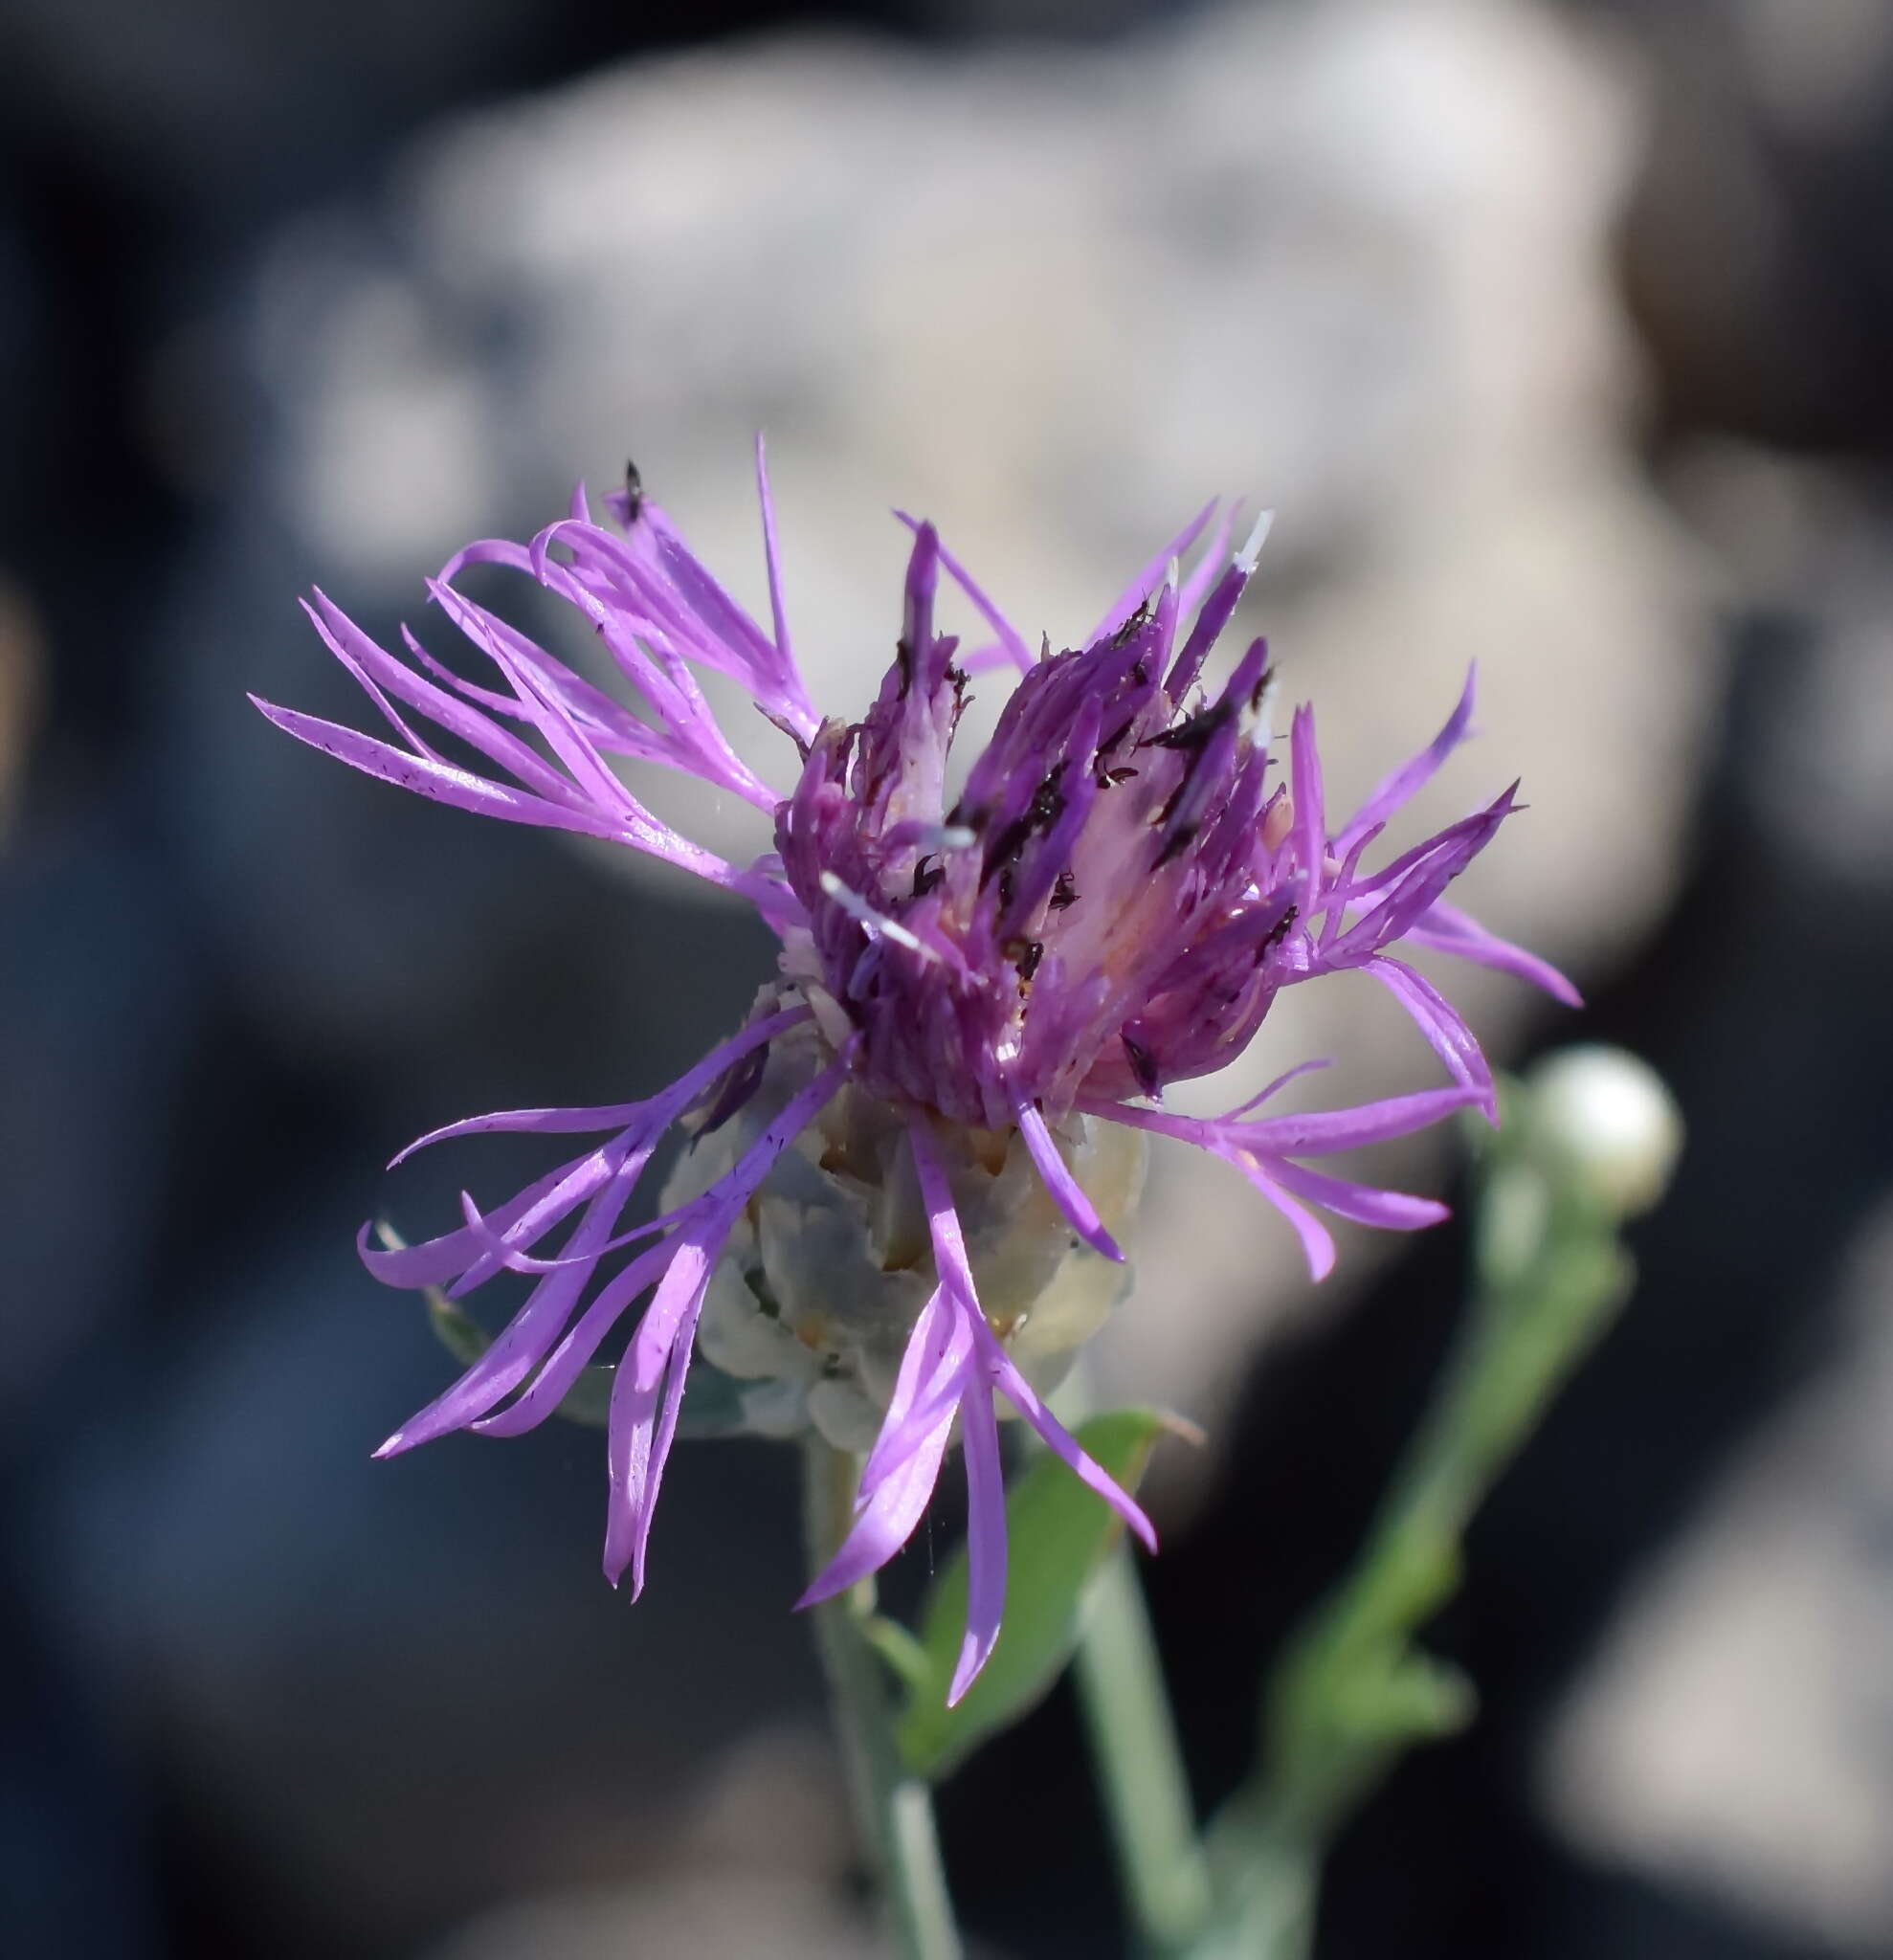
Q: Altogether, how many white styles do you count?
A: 5